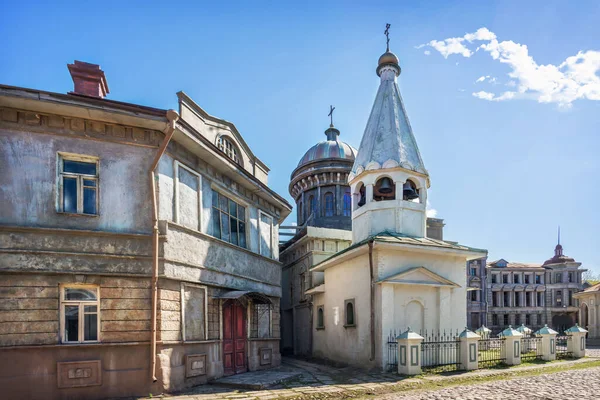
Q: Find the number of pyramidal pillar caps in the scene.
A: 7